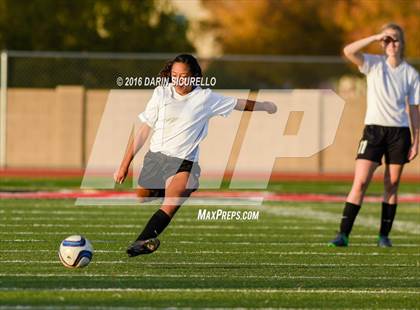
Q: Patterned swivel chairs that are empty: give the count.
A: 0